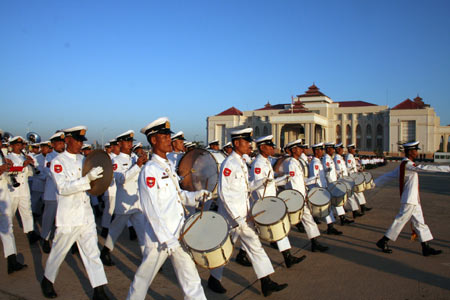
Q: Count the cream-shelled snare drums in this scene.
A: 8